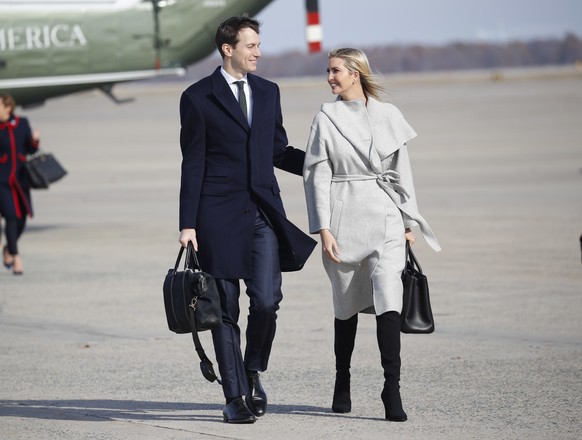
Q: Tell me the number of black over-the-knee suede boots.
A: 2